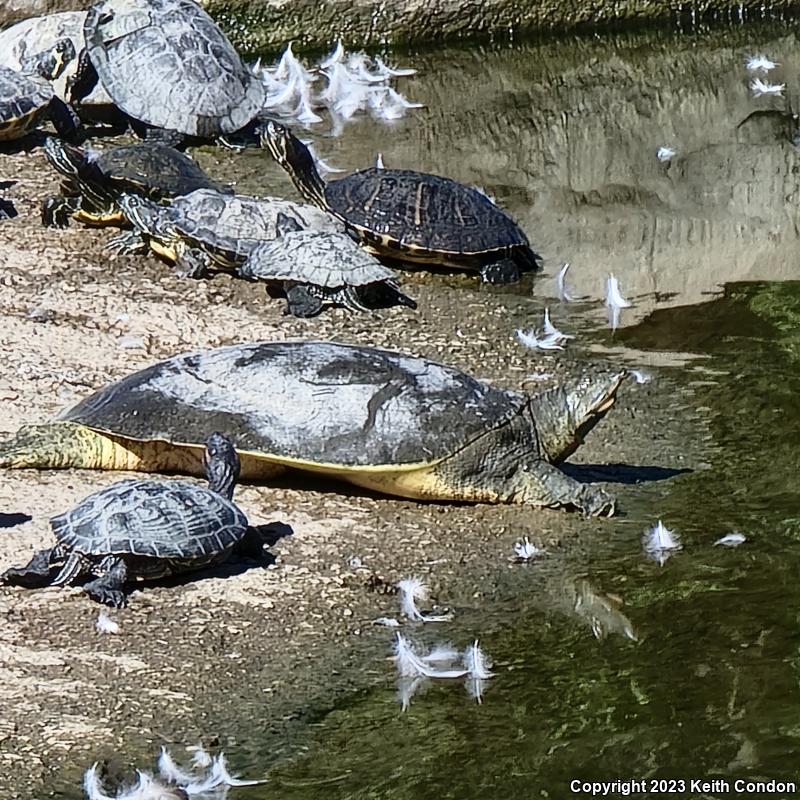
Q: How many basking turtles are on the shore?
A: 9